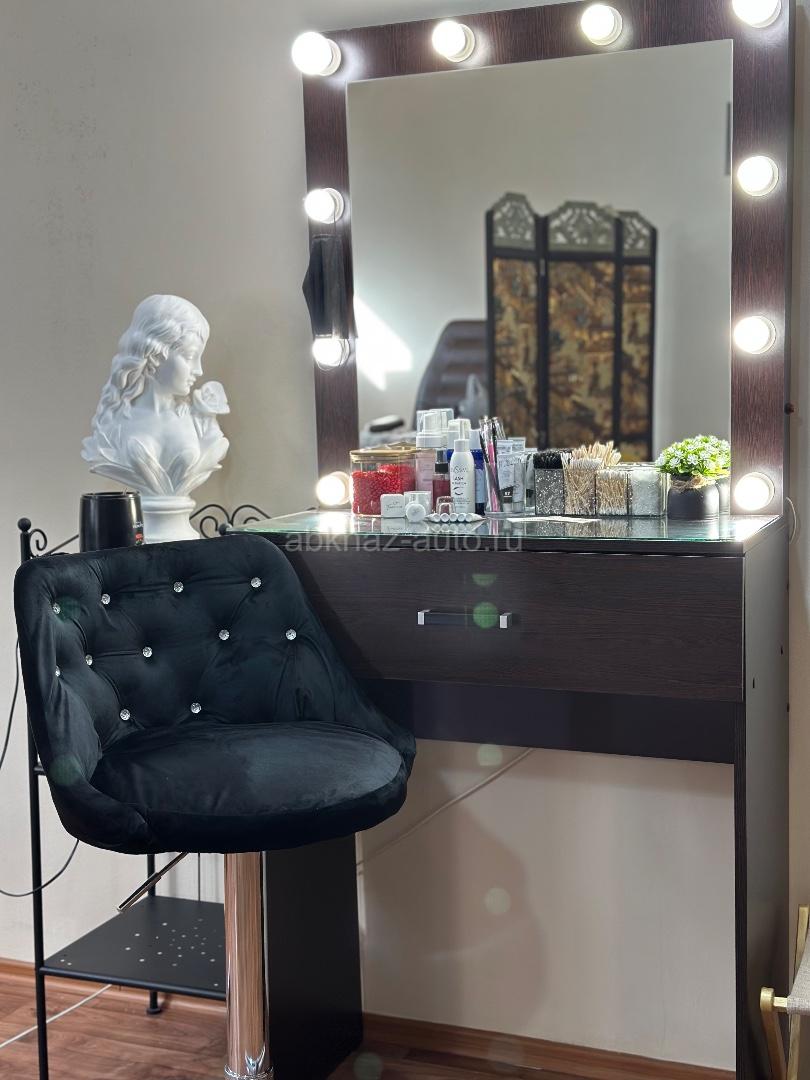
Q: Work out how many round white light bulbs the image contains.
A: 10